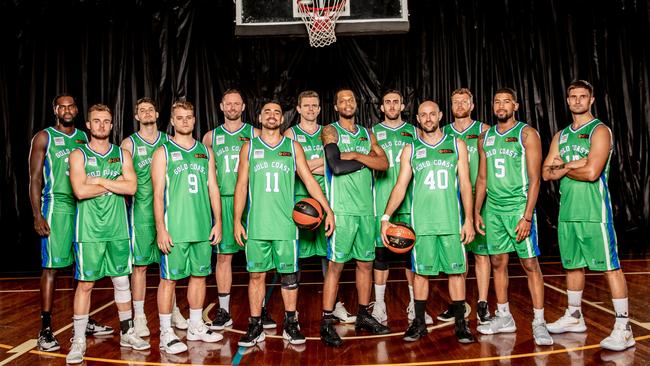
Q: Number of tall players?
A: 13